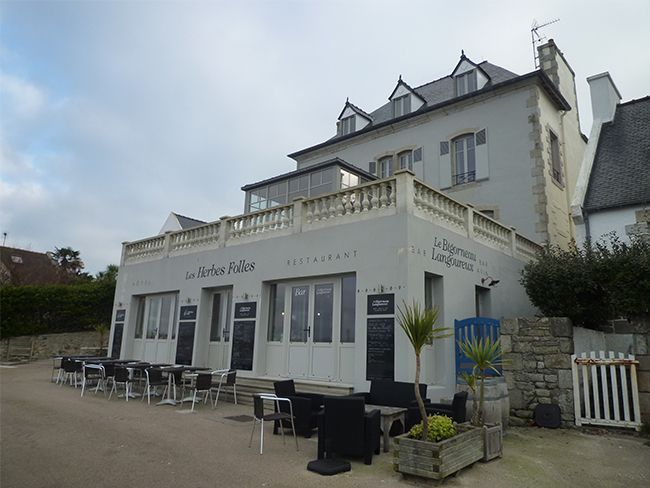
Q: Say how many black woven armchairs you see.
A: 3